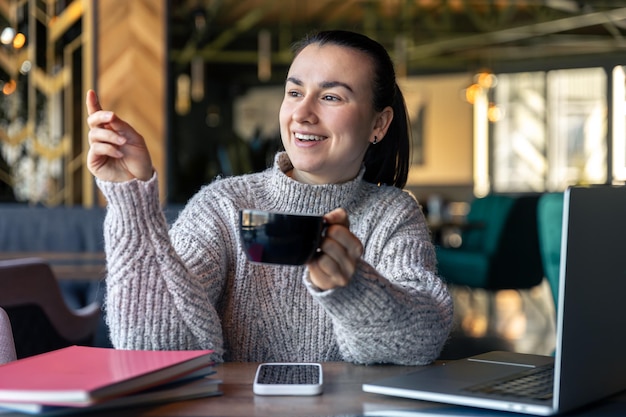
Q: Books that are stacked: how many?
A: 3